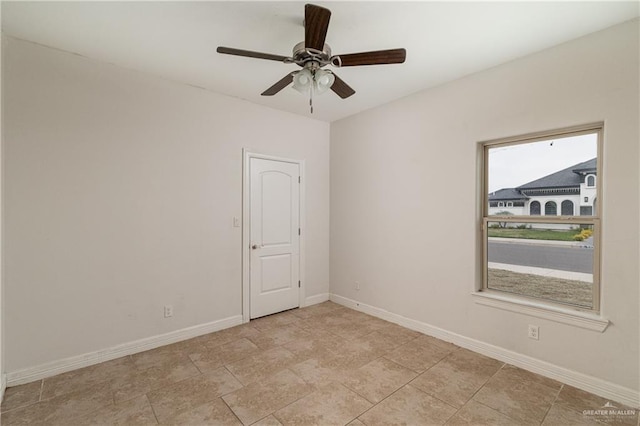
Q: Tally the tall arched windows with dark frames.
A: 3